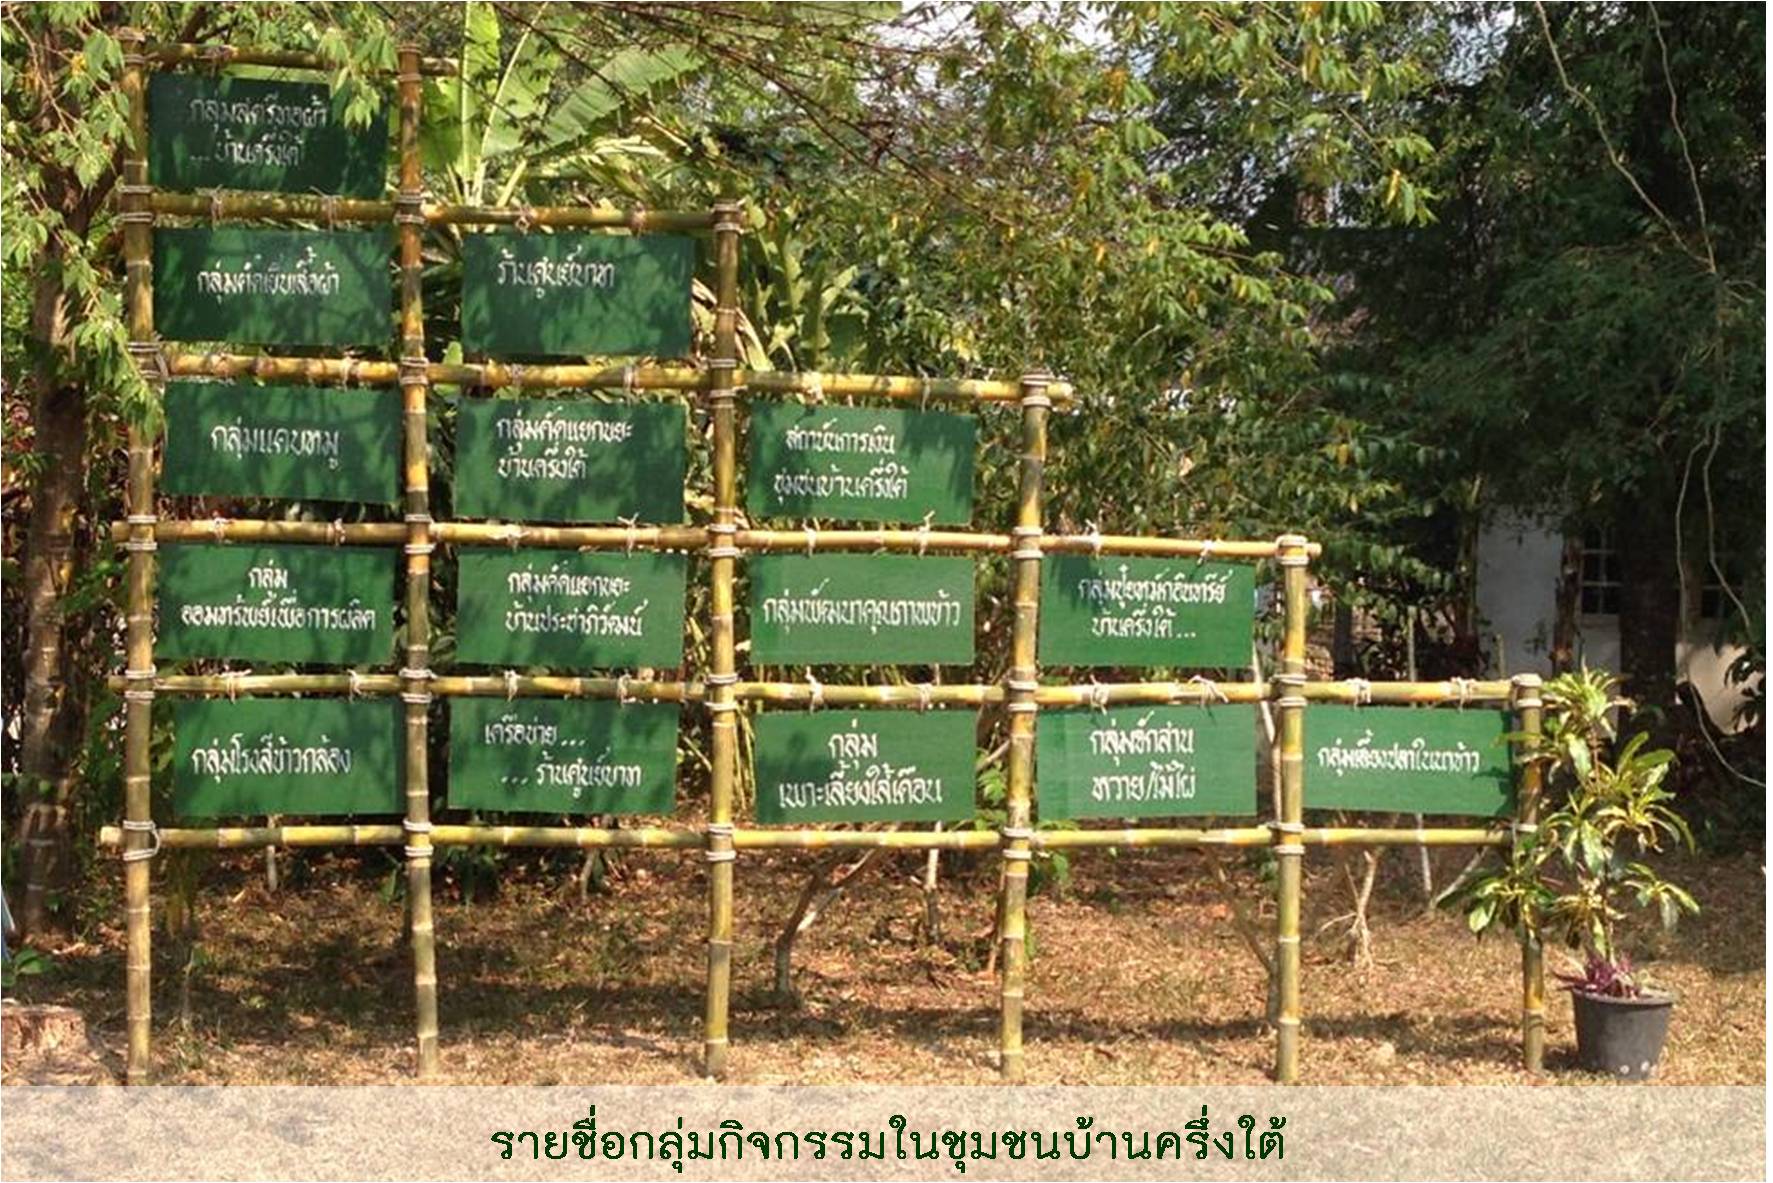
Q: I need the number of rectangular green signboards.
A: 15